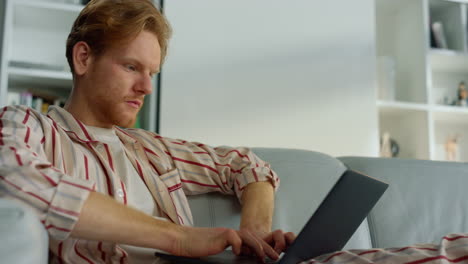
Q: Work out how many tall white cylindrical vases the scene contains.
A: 1